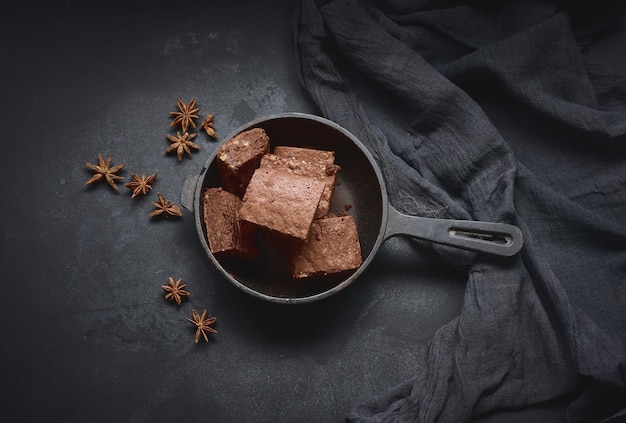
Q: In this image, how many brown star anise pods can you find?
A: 8